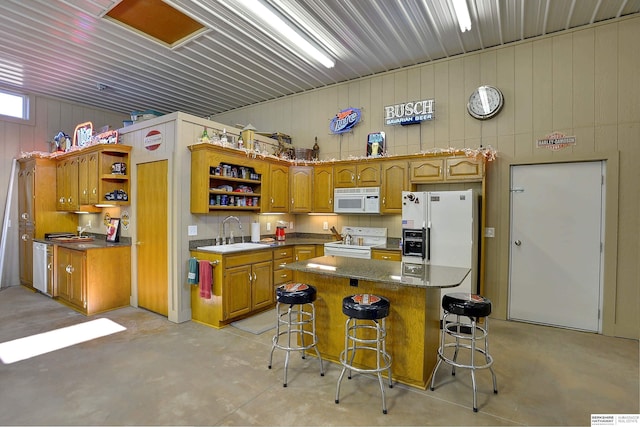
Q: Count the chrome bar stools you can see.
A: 3